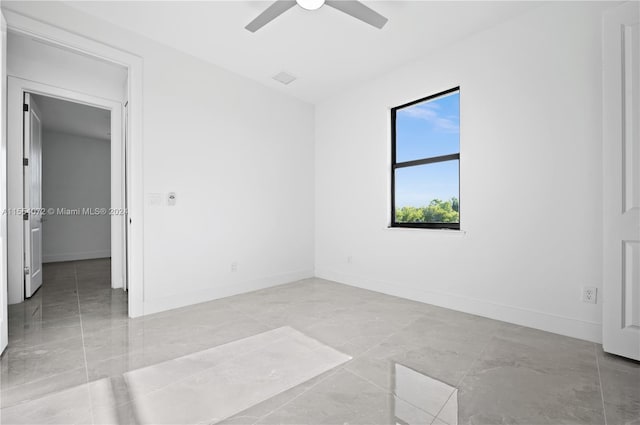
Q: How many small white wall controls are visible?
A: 2